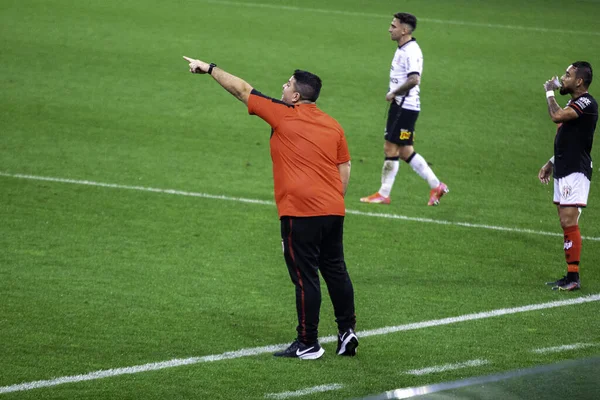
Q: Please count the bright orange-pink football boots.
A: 2